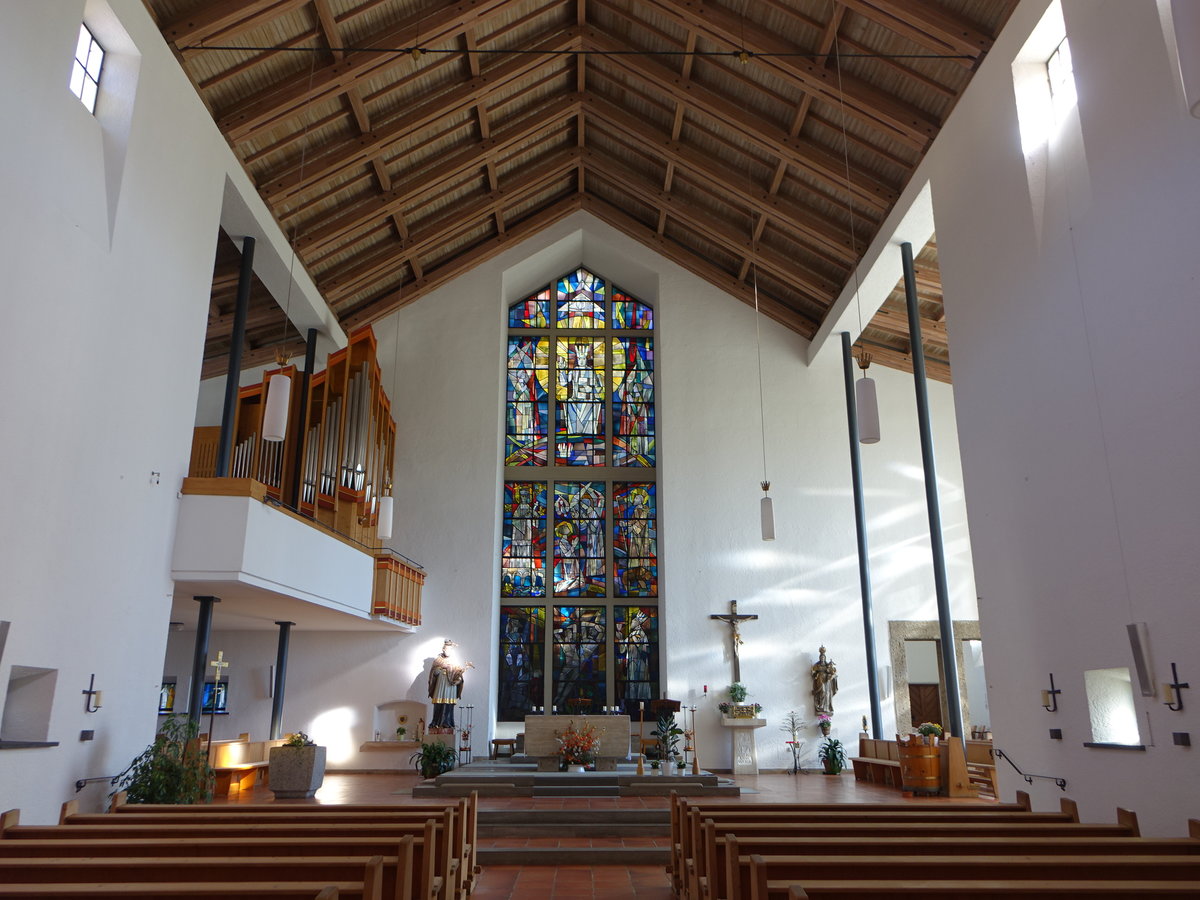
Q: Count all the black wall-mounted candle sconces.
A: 3